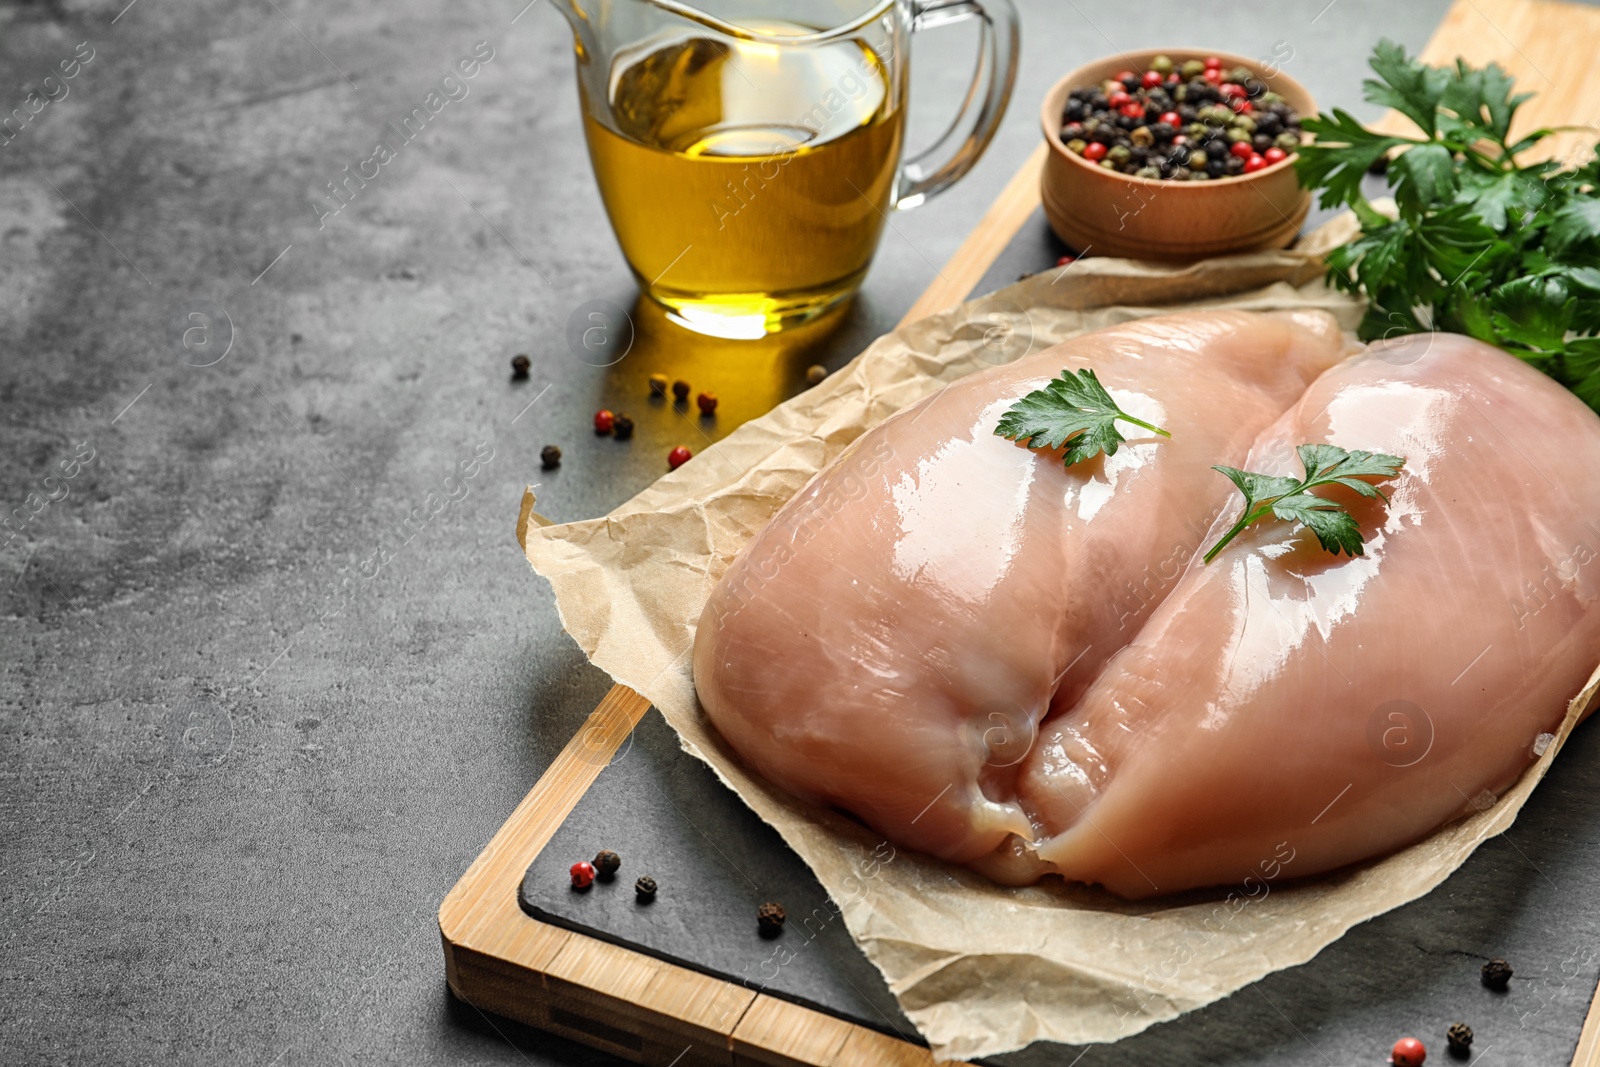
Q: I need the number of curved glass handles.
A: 1